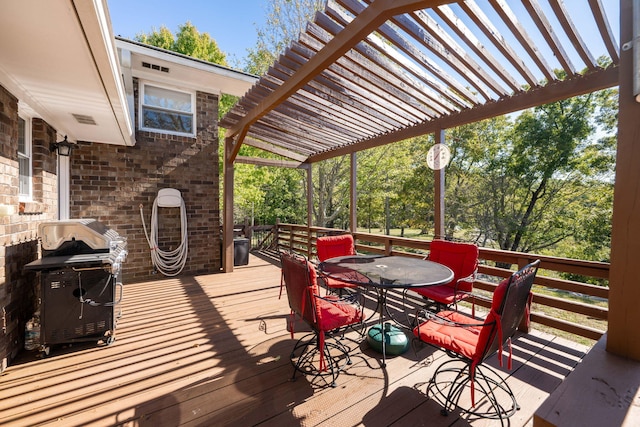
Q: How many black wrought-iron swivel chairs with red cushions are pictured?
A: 4